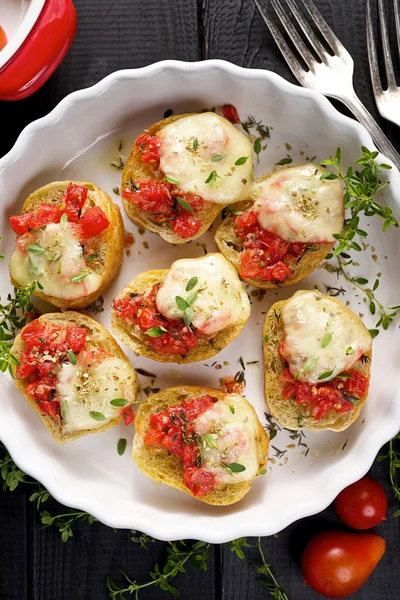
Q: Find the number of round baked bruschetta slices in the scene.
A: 7